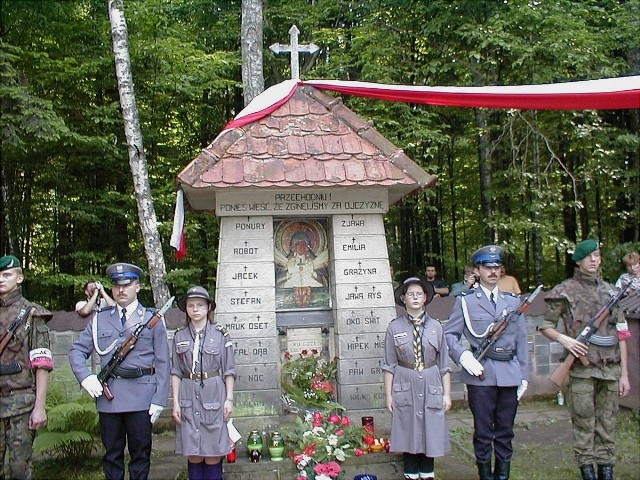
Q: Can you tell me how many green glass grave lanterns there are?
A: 2